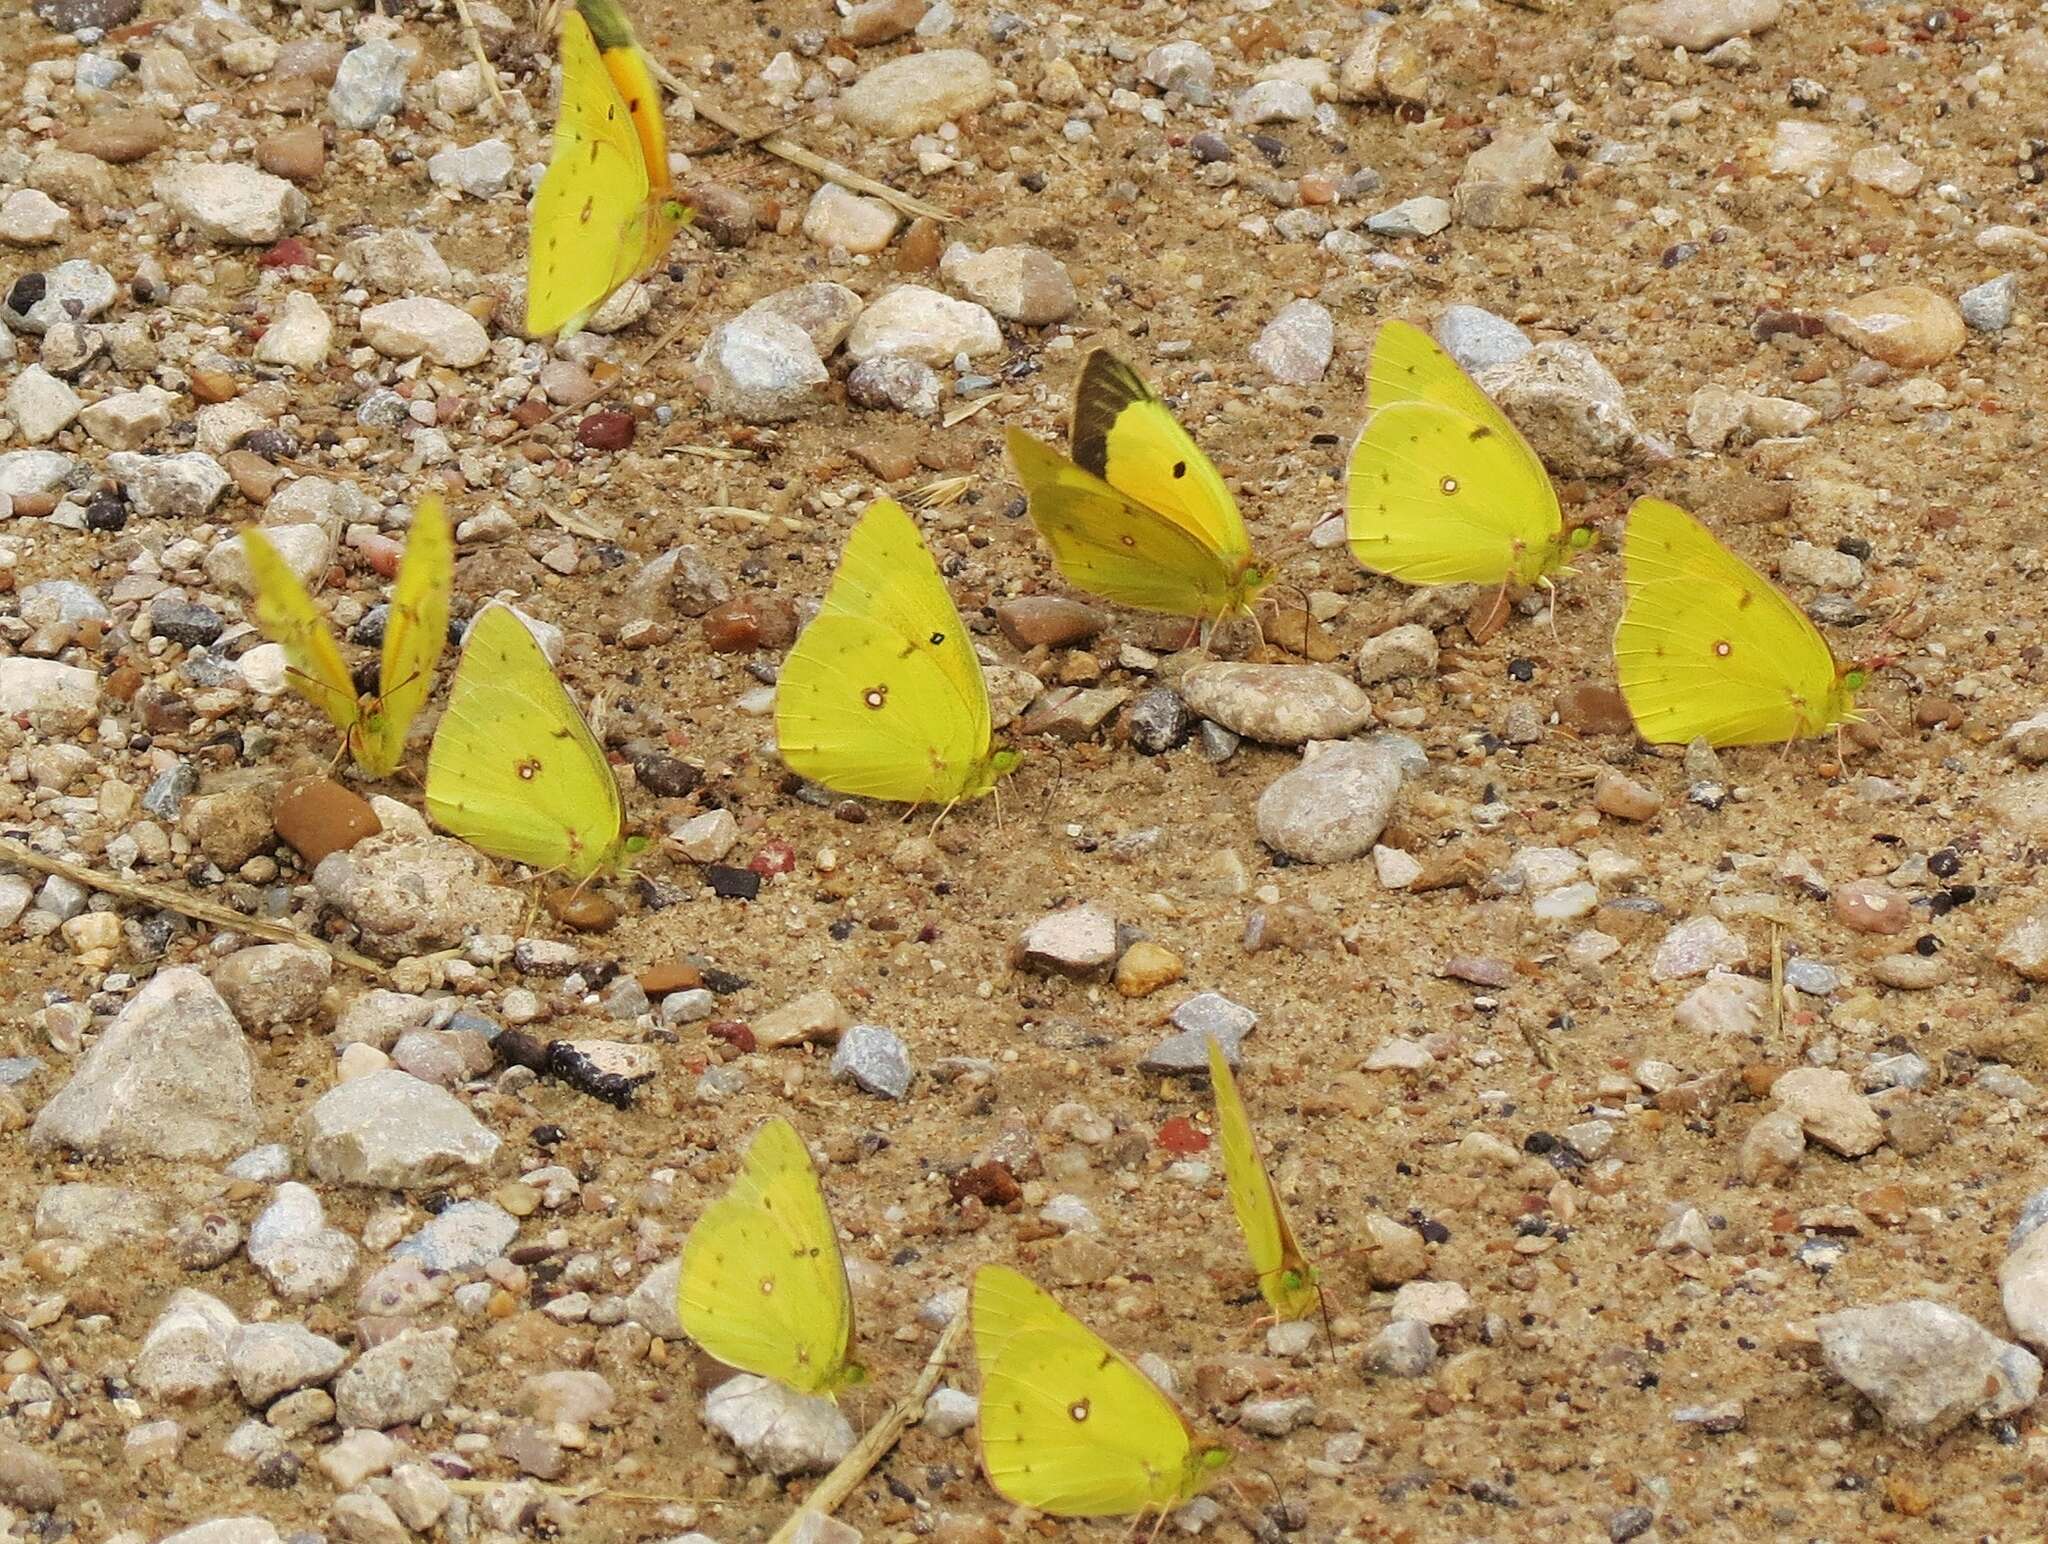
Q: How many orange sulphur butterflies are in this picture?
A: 10